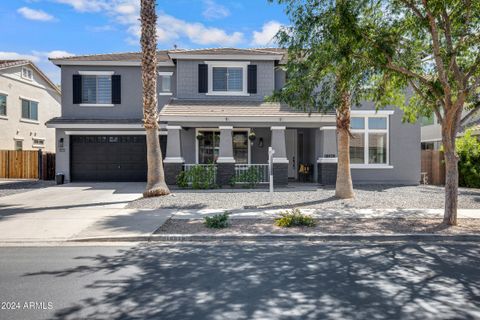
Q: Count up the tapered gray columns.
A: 4